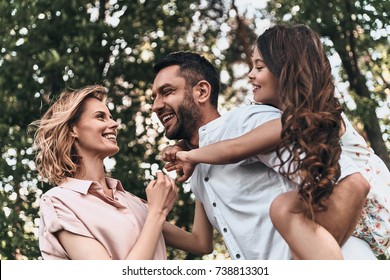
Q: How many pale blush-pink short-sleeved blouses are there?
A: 1